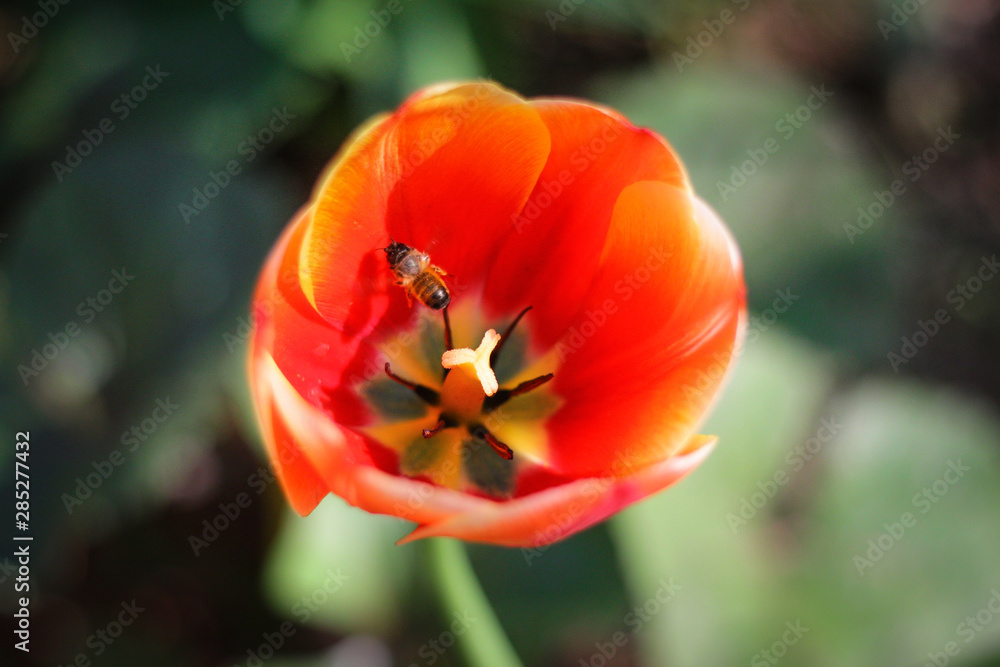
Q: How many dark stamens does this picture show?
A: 6